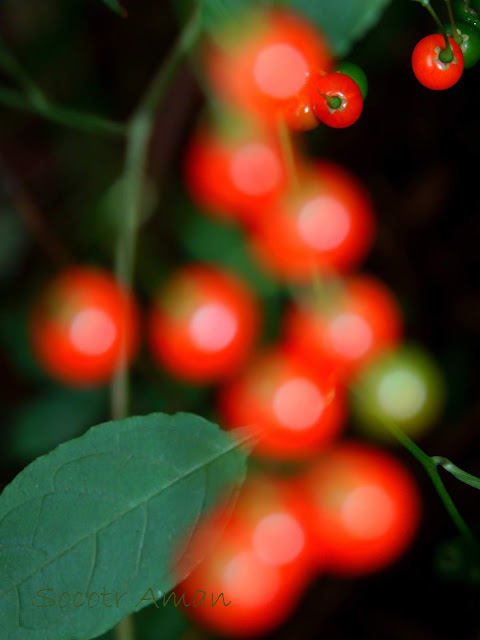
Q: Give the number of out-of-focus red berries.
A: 10